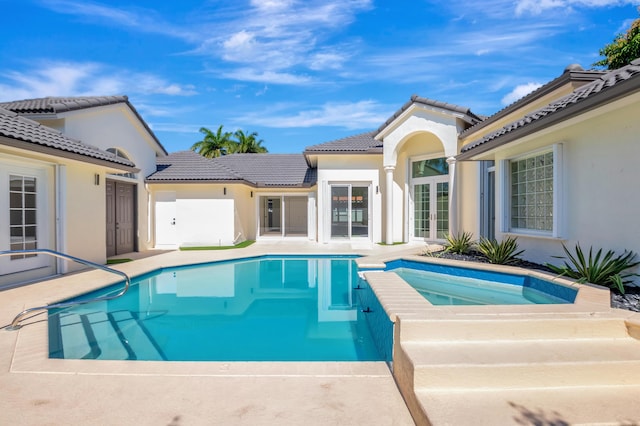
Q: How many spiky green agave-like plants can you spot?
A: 3